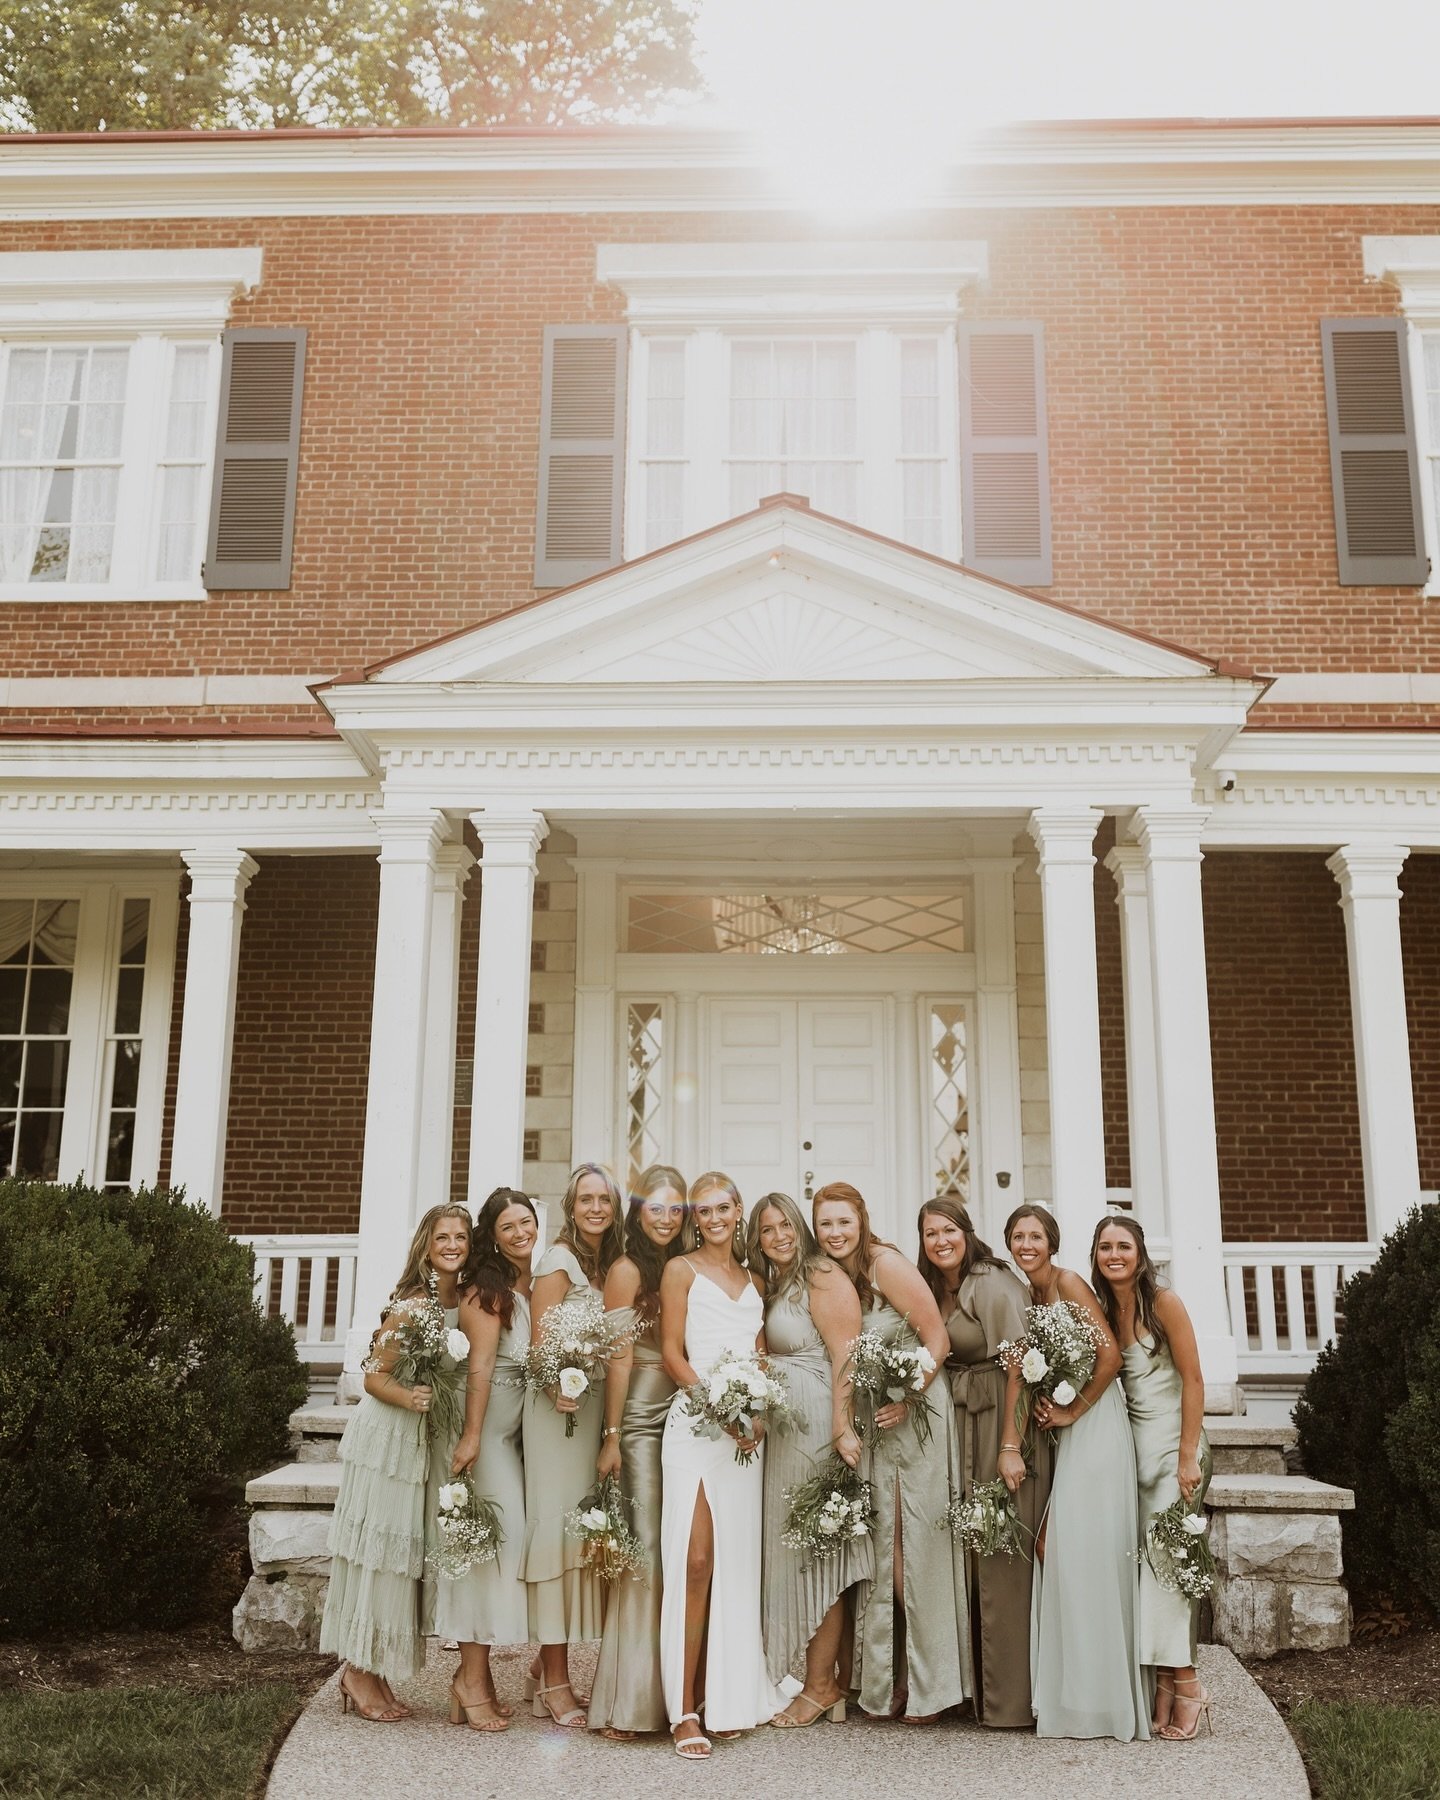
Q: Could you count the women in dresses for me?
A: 10